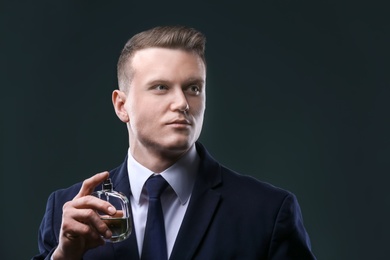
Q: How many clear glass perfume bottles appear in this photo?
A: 1